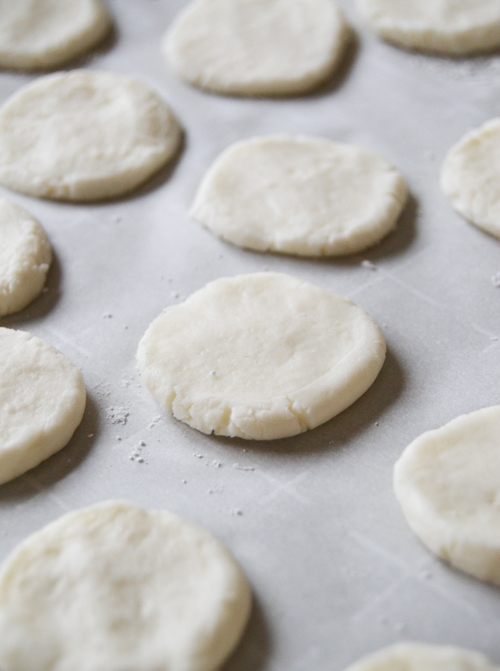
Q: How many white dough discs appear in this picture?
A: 12